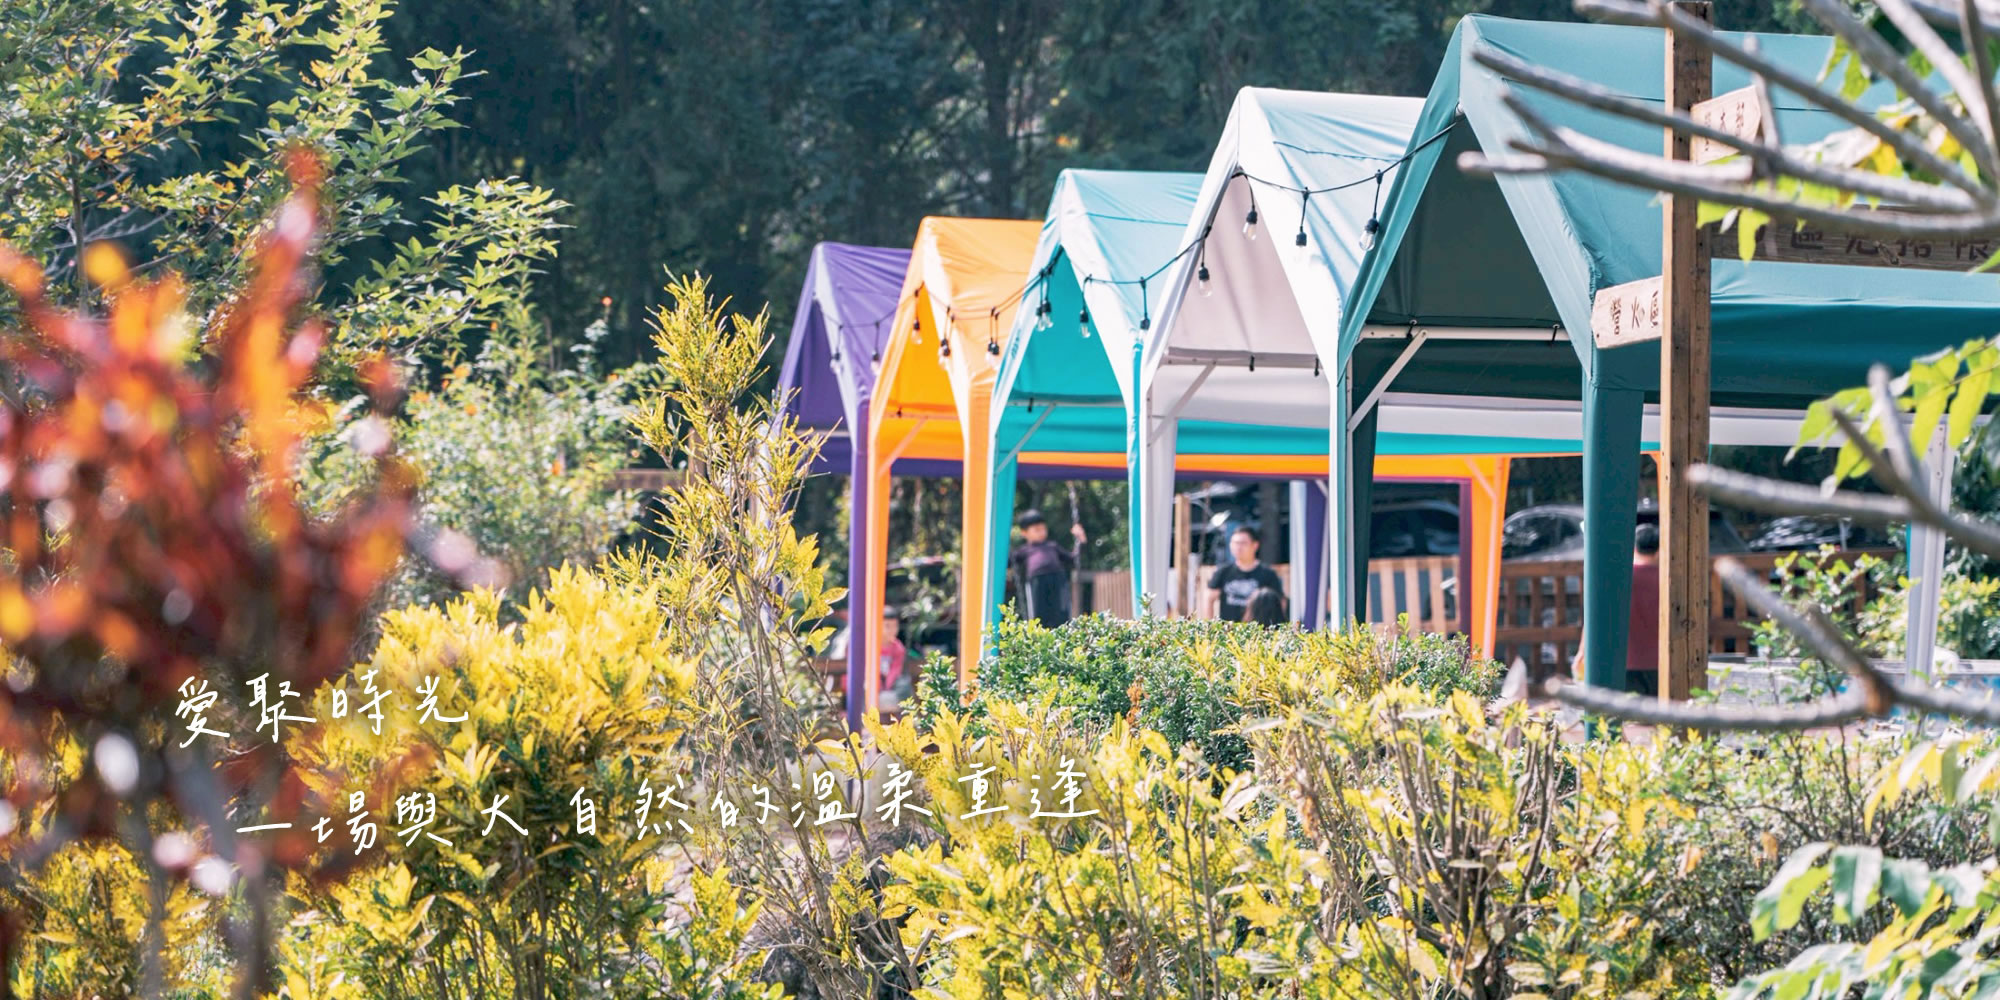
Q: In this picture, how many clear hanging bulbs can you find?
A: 15